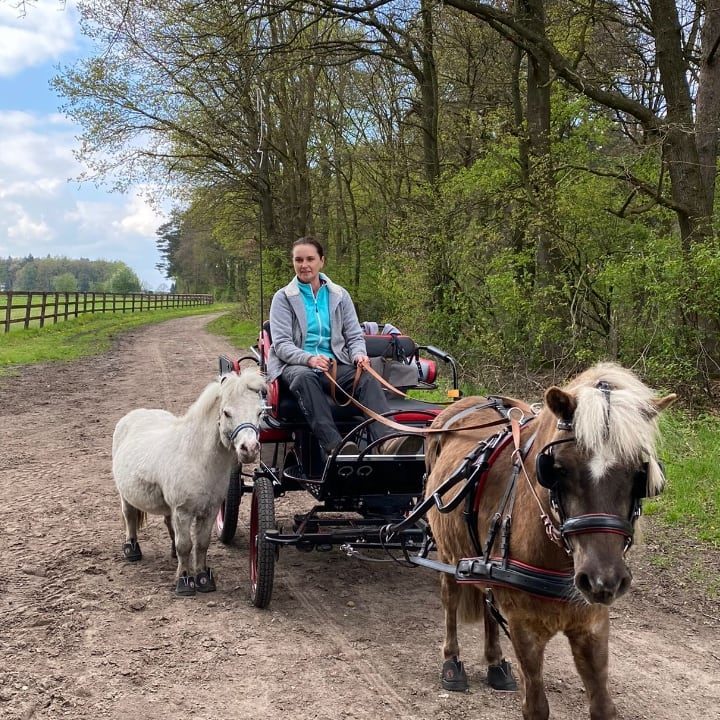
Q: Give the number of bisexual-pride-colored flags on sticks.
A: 0